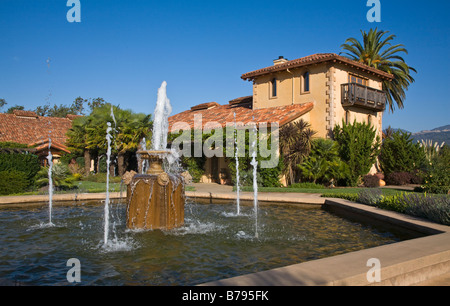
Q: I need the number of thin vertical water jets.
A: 4